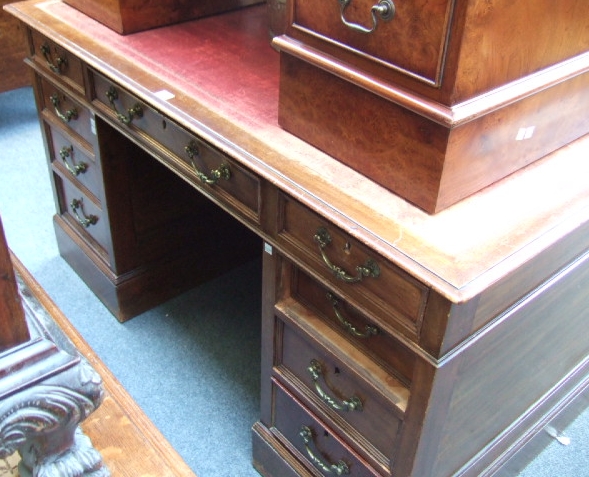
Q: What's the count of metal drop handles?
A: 11